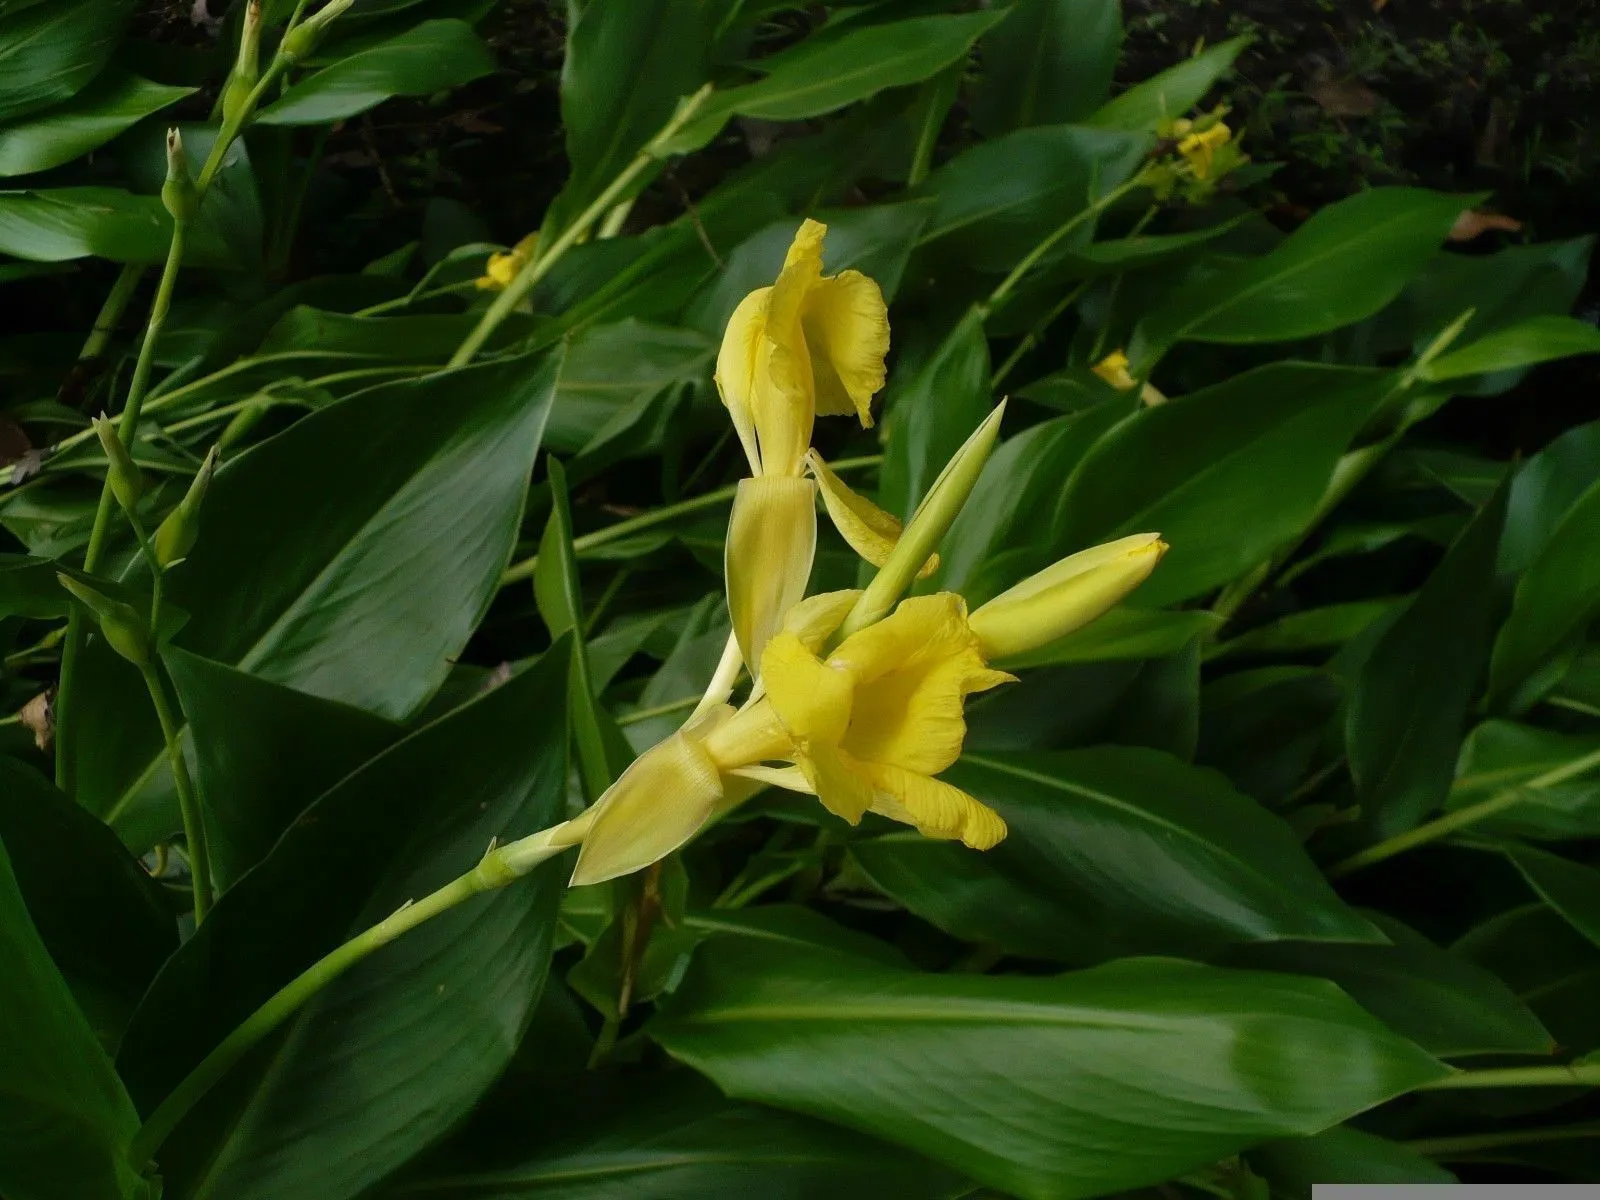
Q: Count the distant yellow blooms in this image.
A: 3